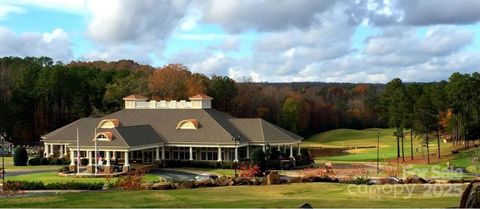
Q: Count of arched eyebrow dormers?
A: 3